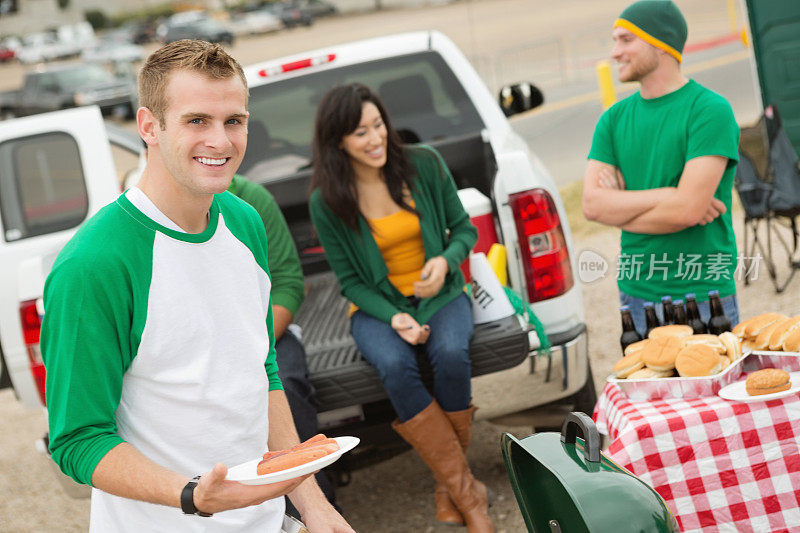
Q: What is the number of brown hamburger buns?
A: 1